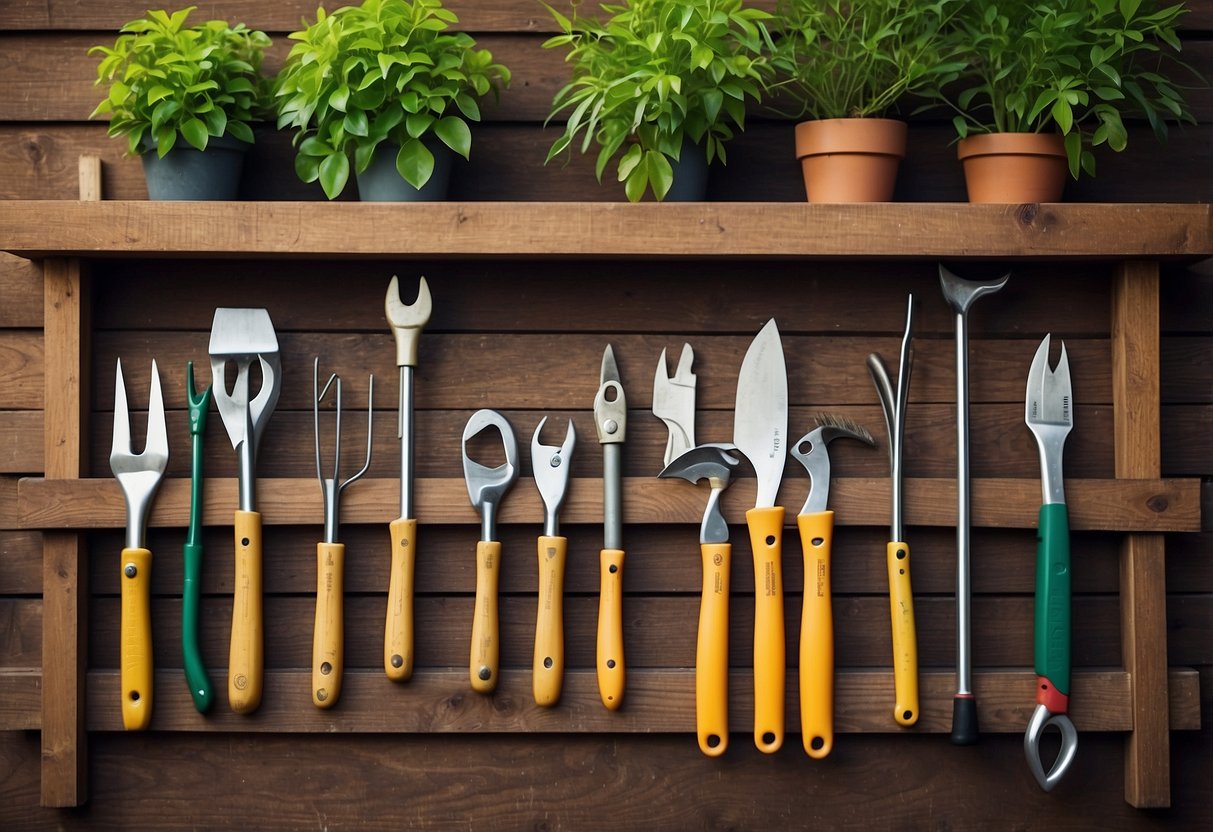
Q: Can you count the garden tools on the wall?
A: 14